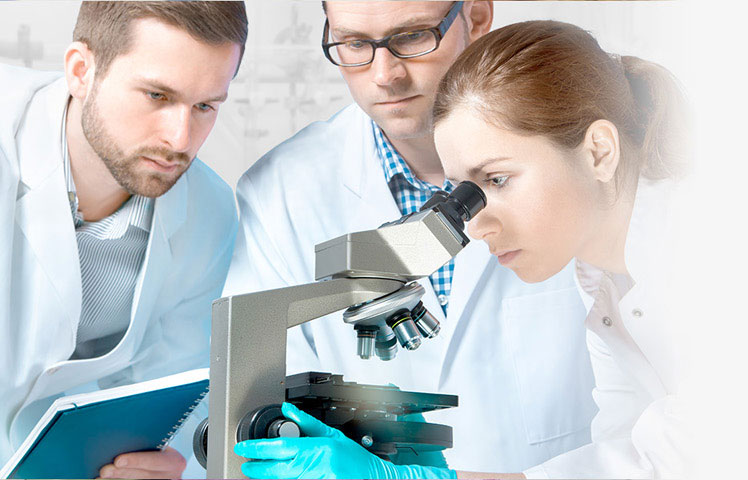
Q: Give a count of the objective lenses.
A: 4